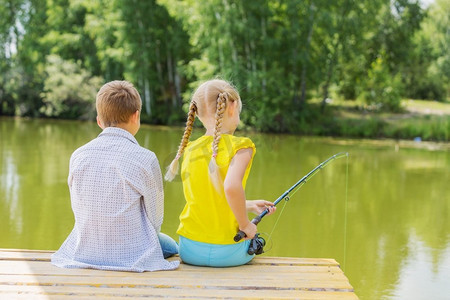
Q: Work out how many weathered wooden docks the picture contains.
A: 1